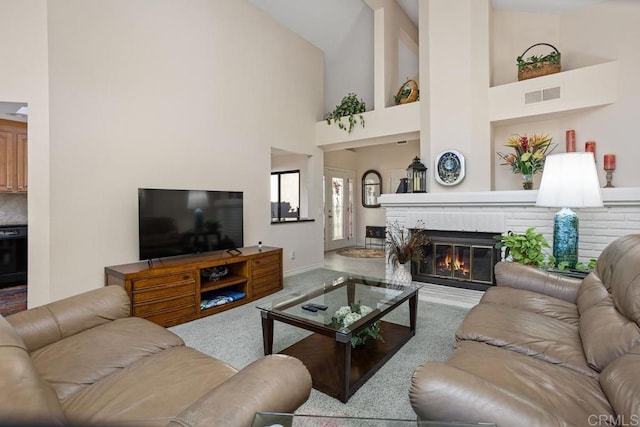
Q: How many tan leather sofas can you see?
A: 2